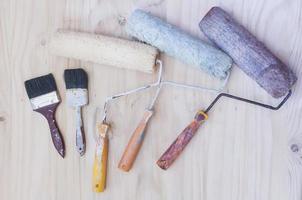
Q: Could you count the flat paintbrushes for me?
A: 2